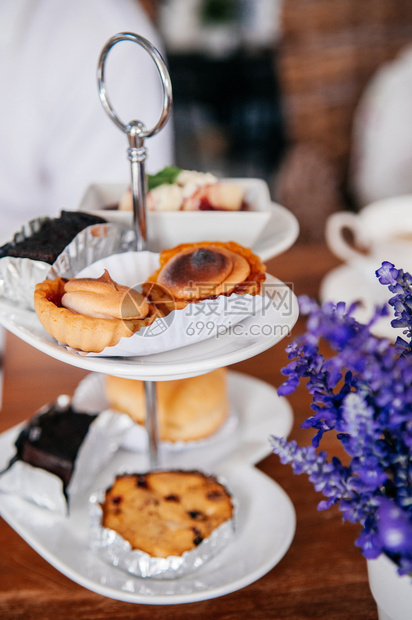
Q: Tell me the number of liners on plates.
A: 5